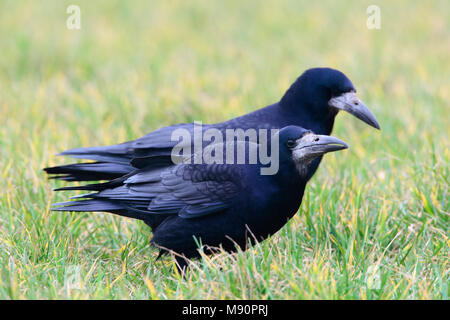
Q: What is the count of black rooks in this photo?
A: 2